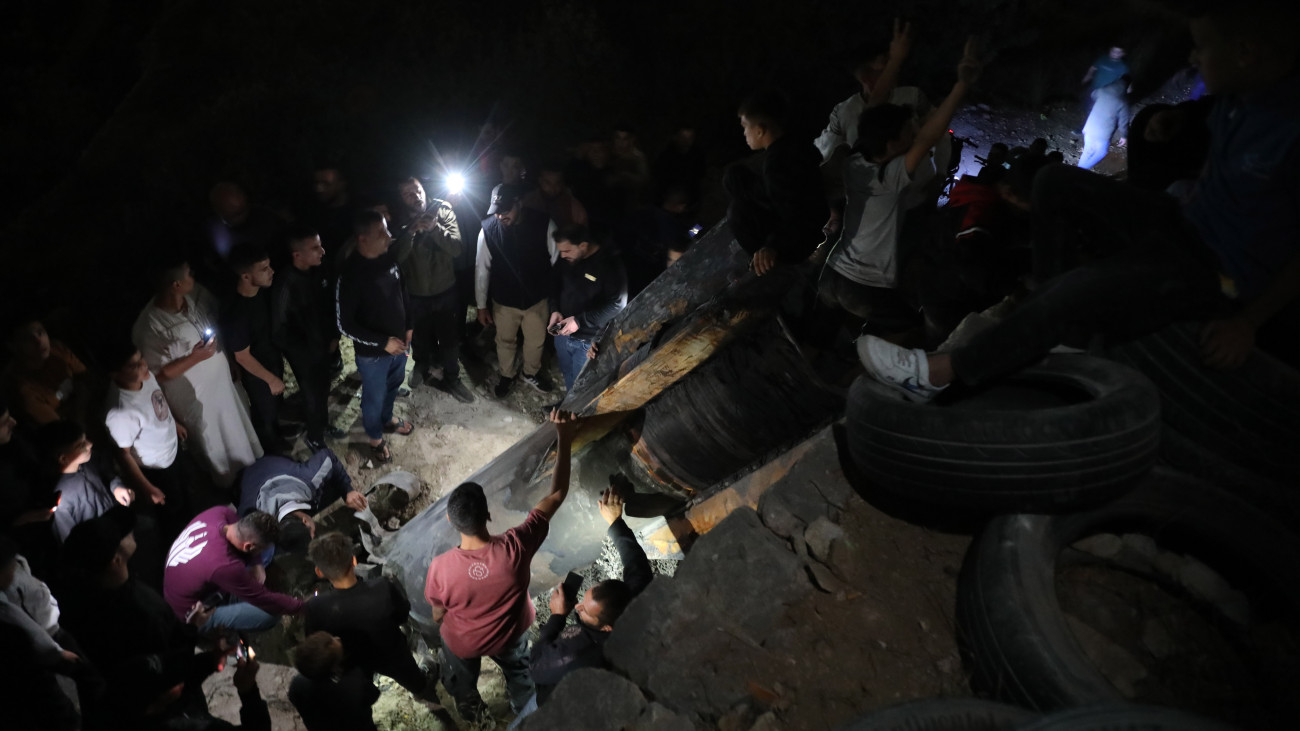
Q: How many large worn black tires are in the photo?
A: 5